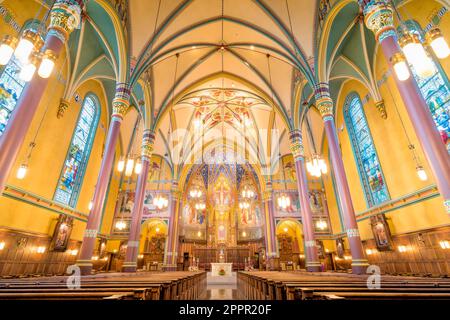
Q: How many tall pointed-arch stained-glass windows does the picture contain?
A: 4